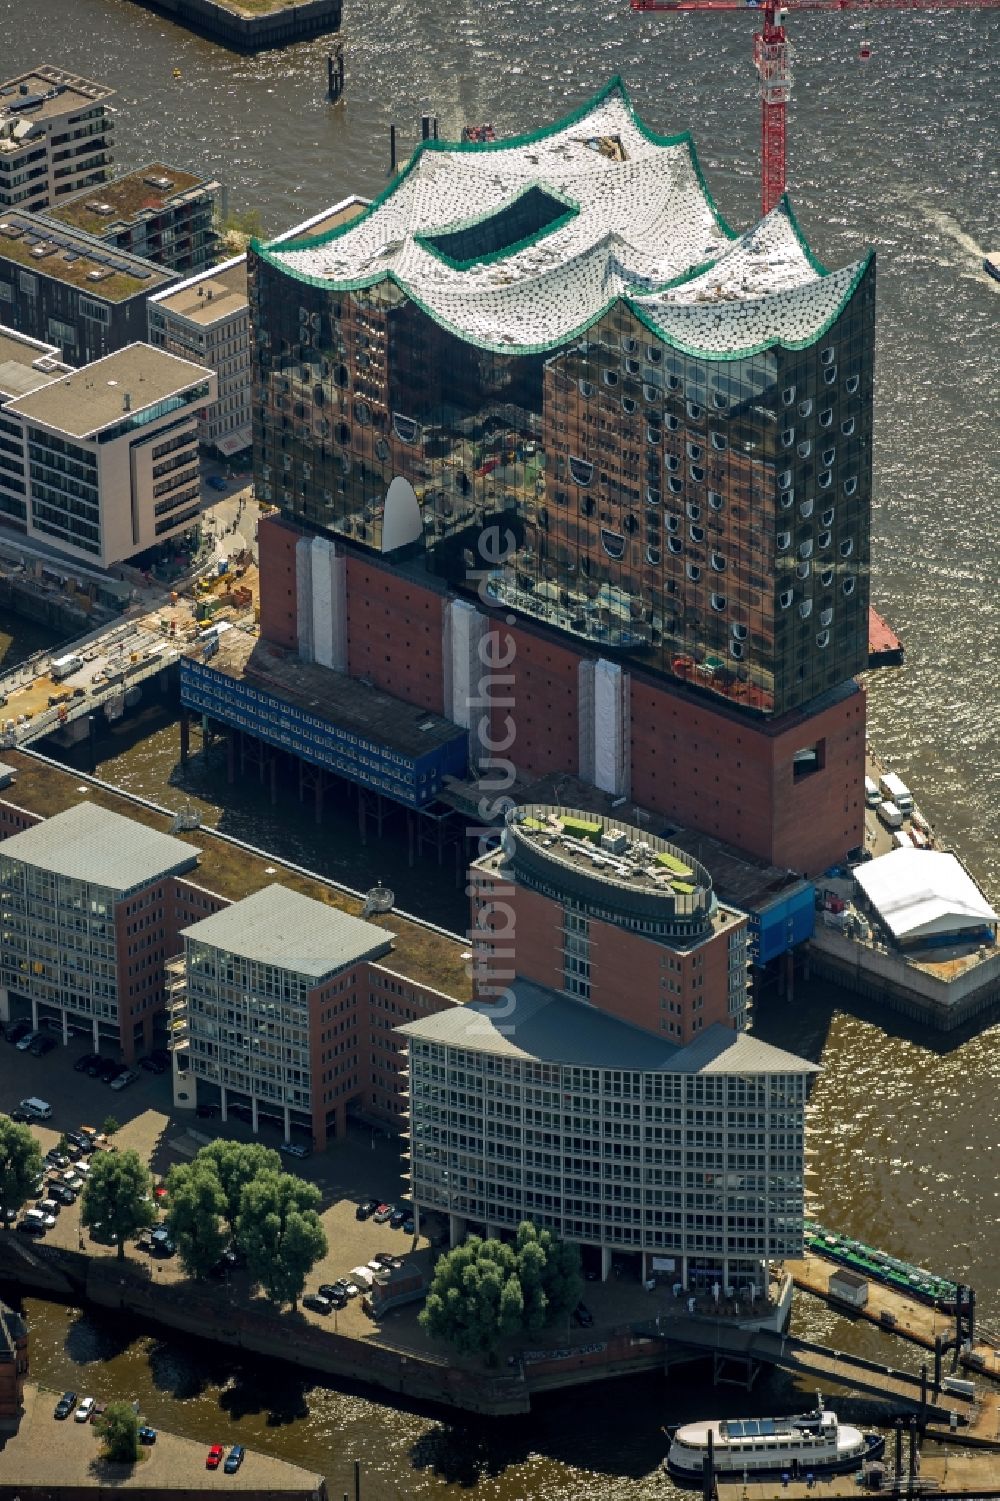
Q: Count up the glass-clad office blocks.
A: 3